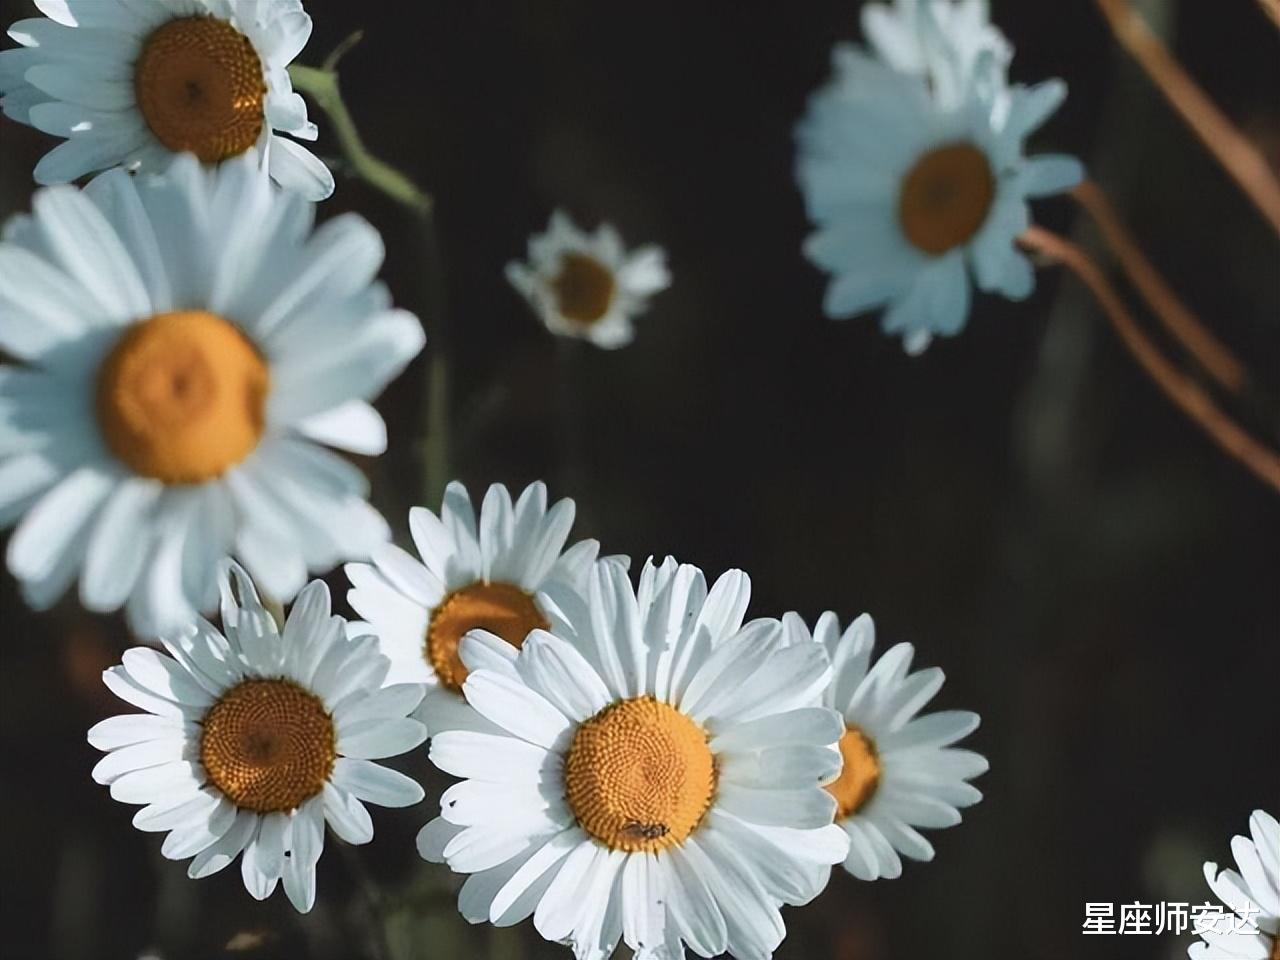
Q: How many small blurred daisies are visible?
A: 1